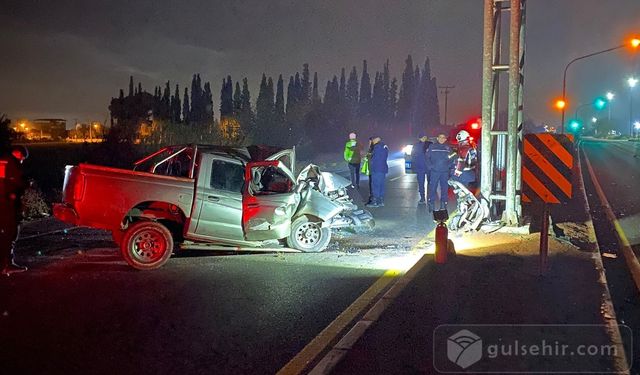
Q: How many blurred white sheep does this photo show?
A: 0